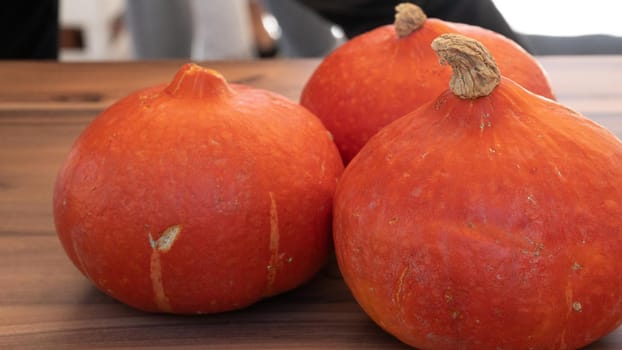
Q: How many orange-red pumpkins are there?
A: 3